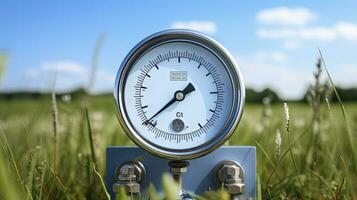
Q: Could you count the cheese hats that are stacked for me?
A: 0